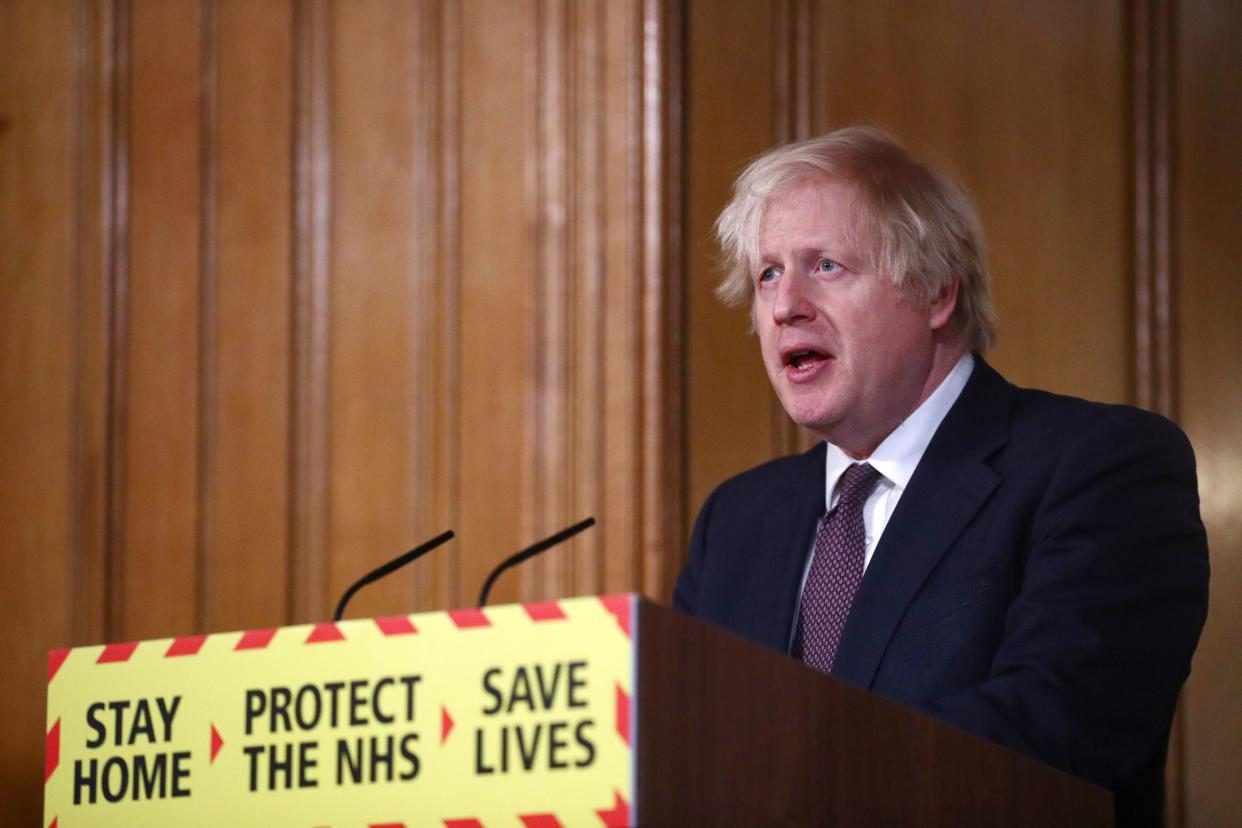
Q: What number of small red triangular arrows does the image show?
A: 2